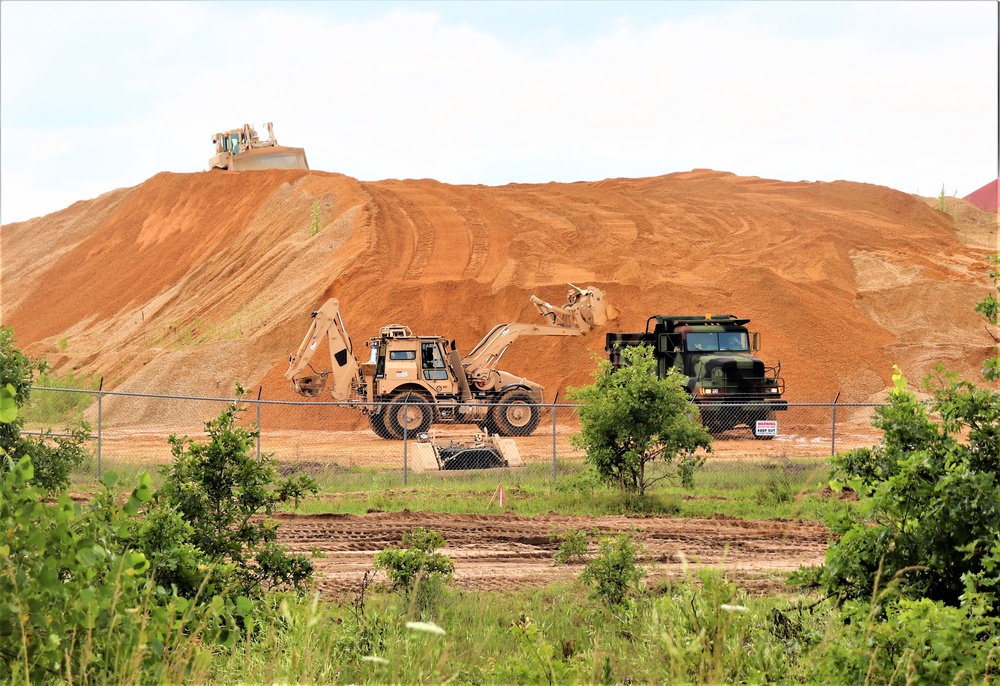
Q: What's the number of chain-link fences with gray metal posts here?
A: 1